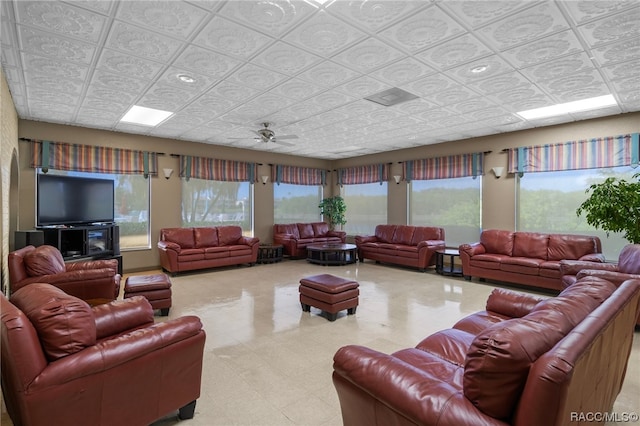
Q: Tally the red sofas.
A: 5